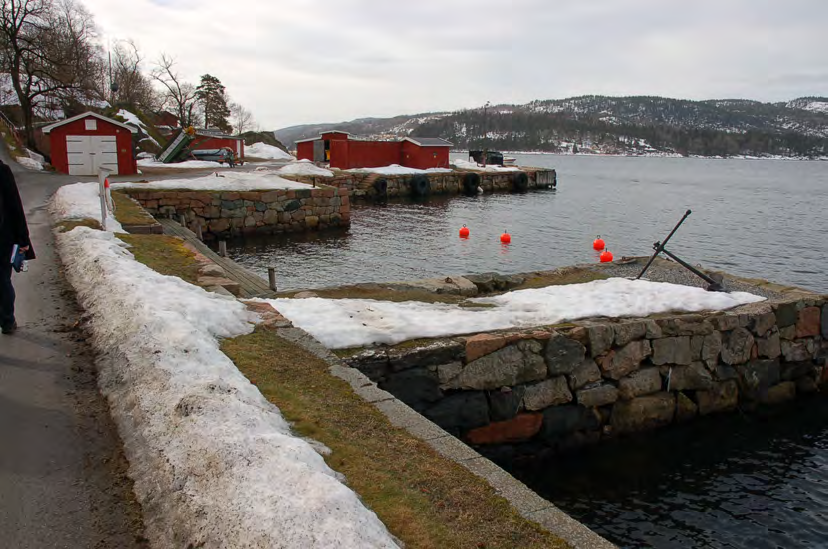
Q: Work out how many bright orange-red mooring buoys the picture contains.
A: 4